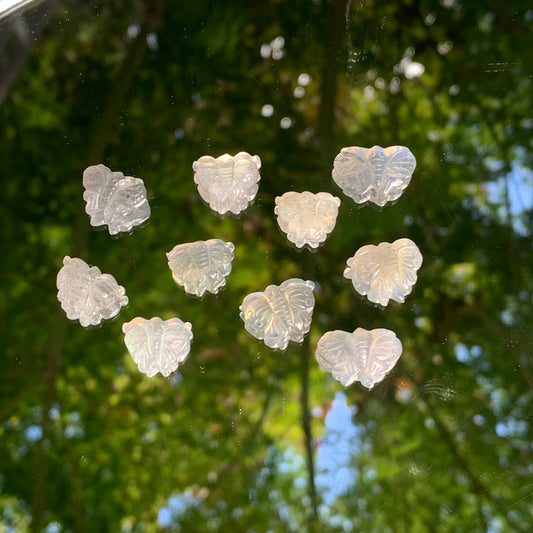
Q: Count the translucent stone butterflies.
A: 10